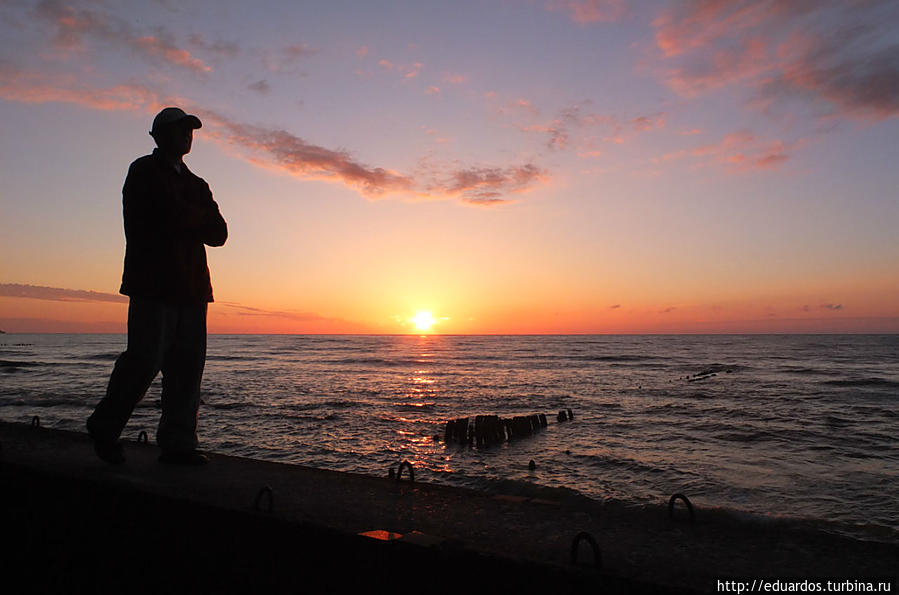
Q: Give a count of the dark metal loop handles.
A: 6